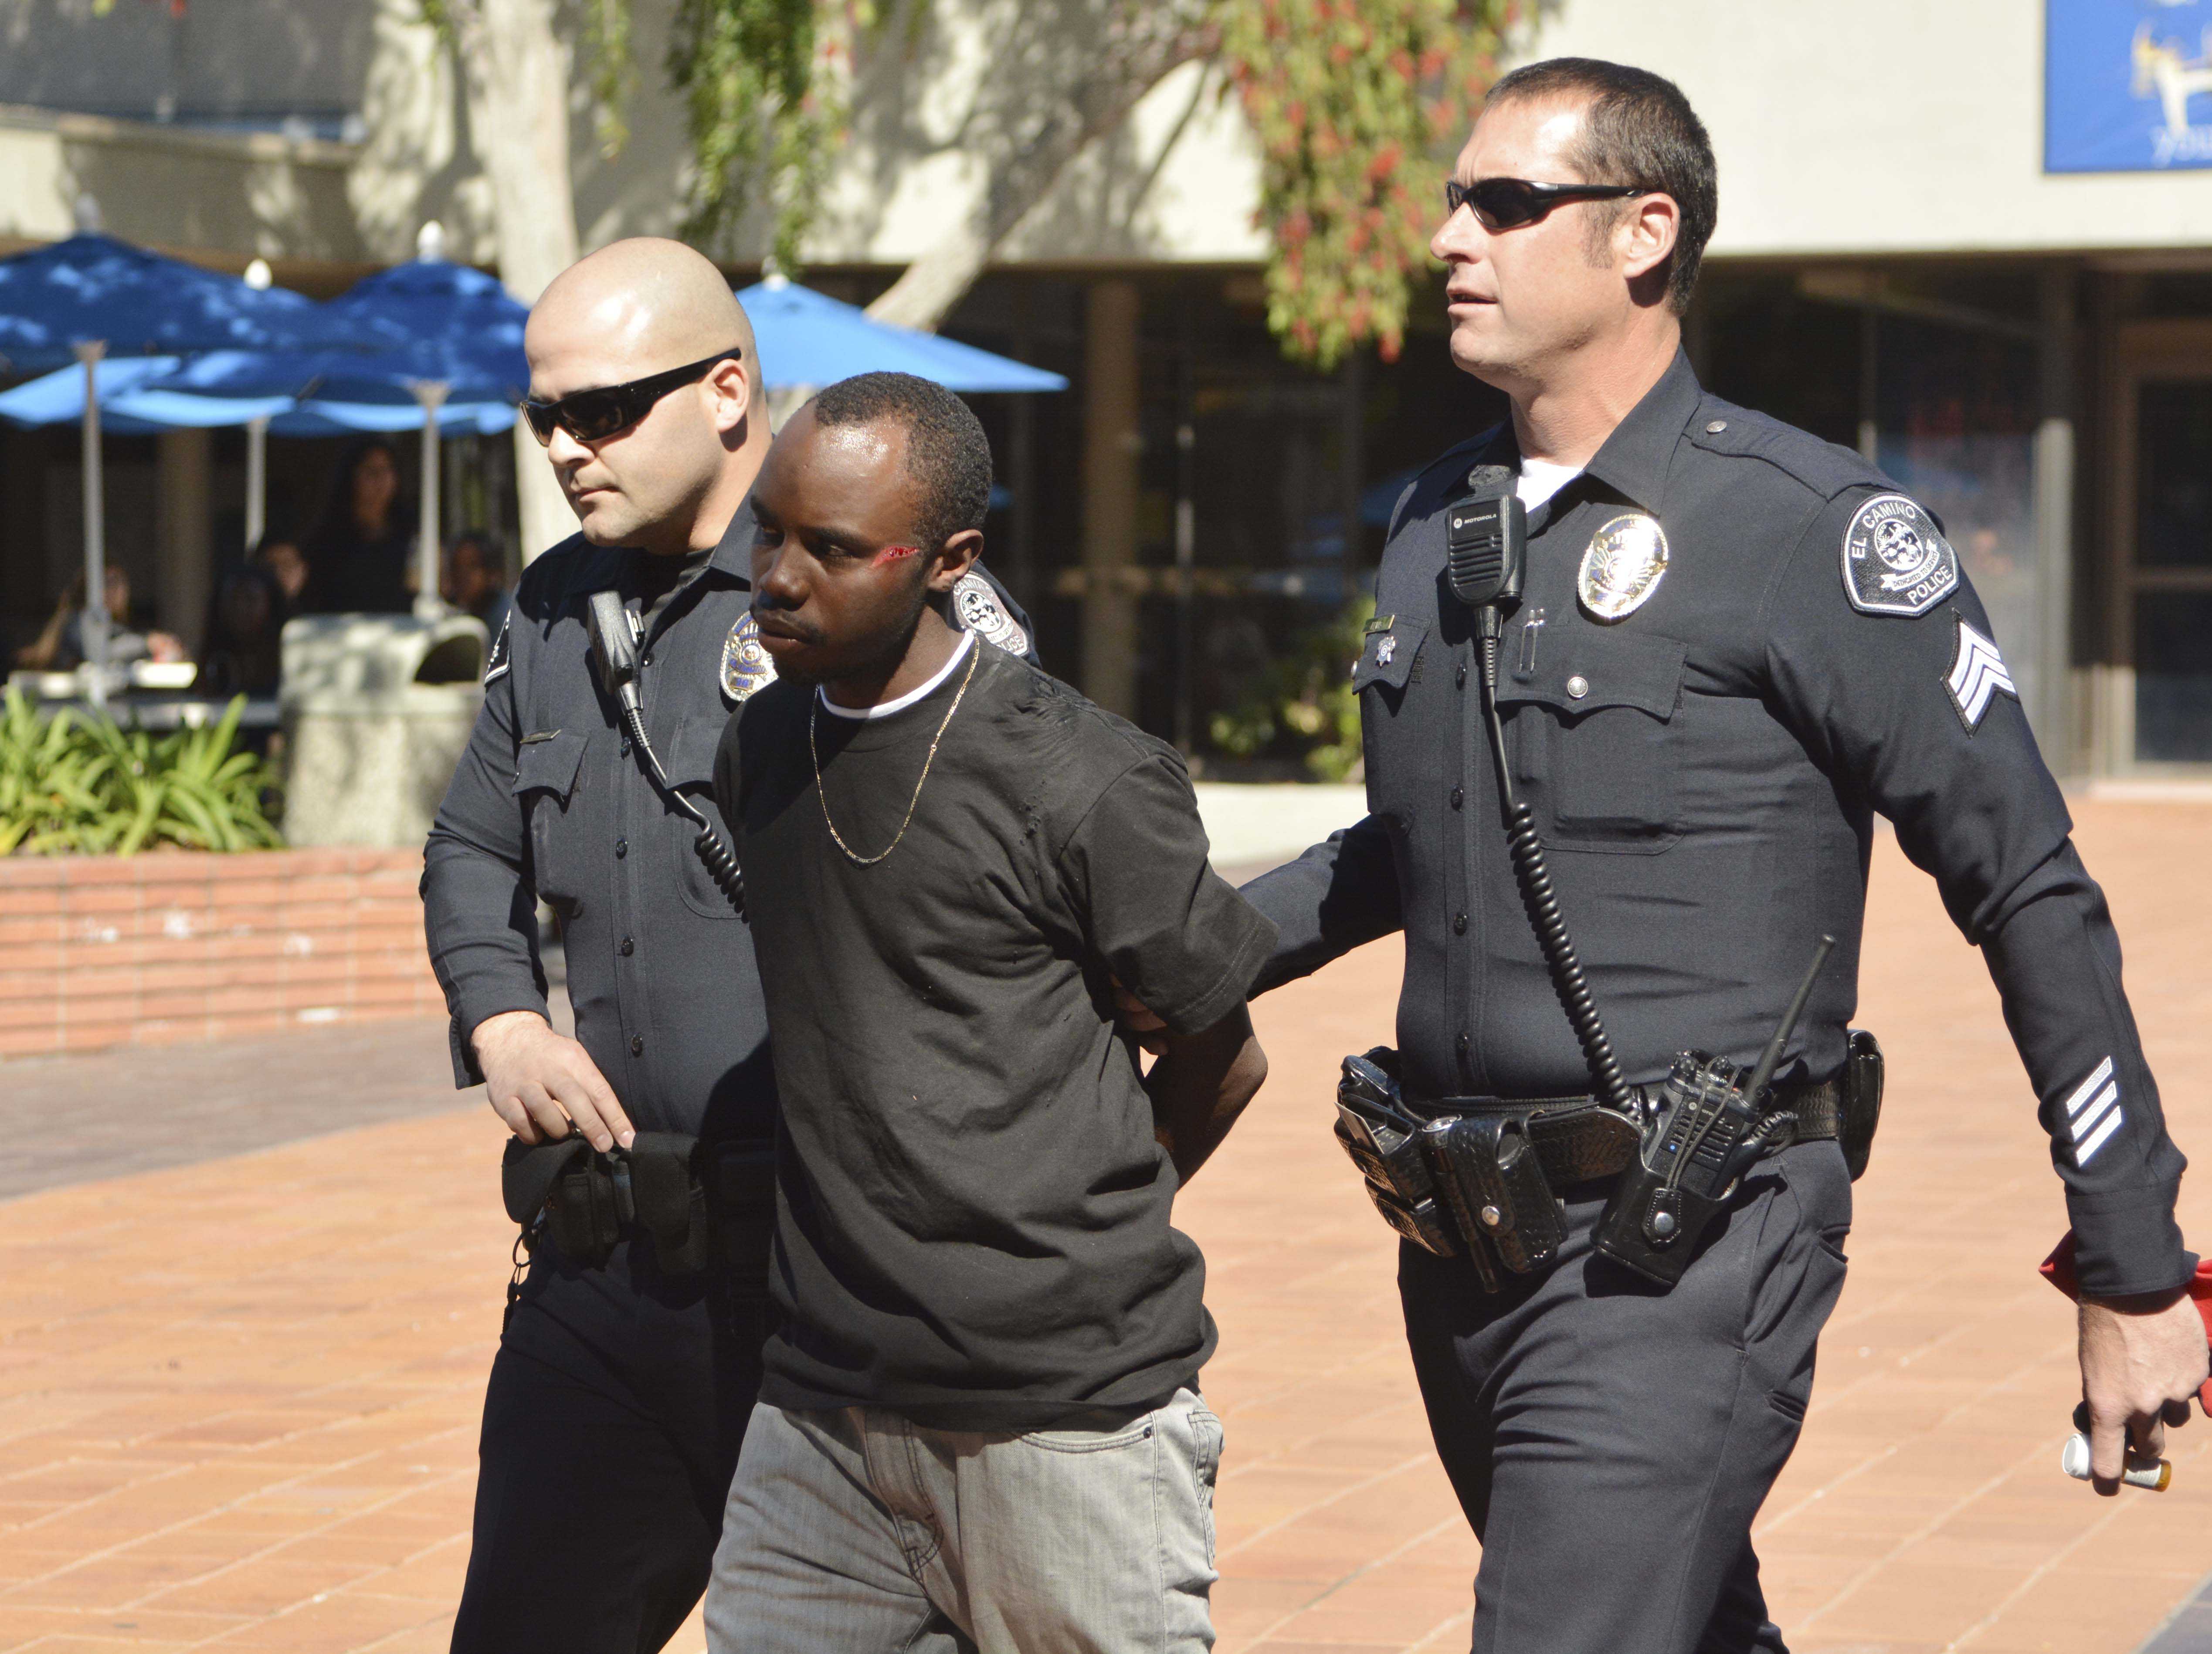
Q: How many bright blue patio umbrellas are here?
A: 4